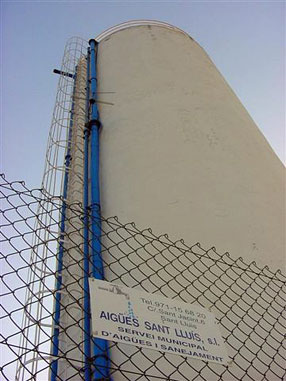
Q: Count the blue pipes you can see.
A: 3